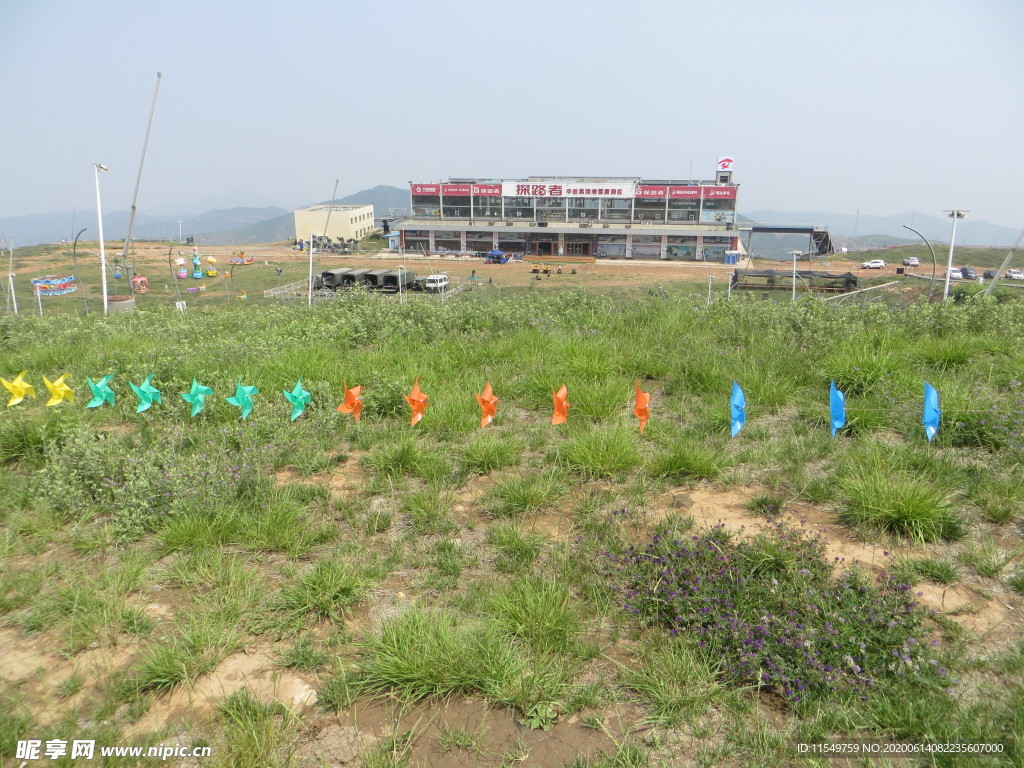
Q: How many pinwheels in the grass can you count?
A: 15